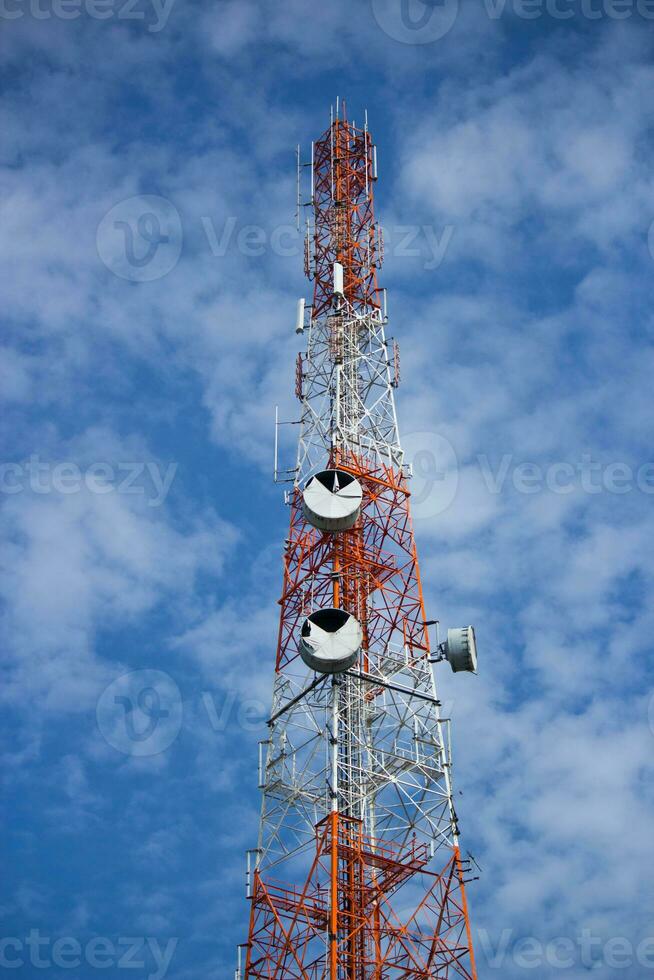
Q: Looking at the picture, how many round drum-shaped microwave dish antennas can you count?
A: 3